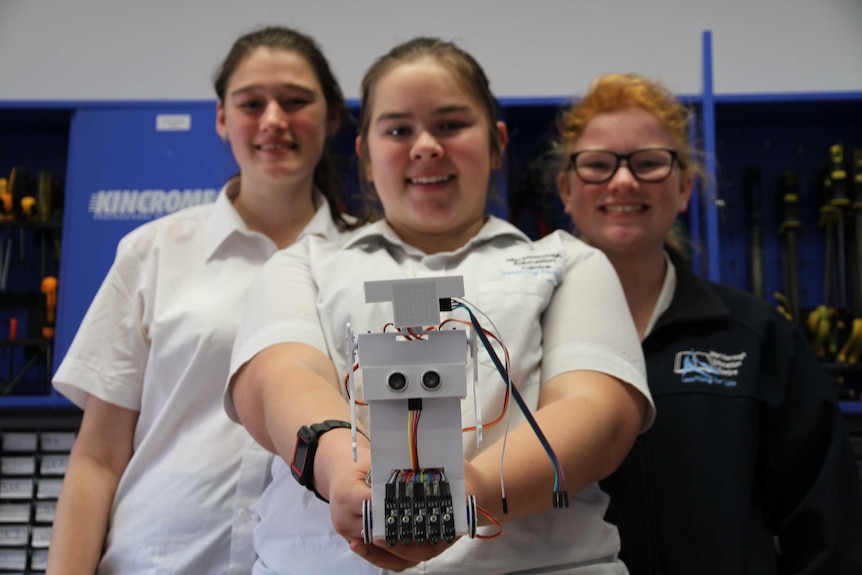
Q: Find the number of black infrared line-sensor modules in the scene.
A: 5